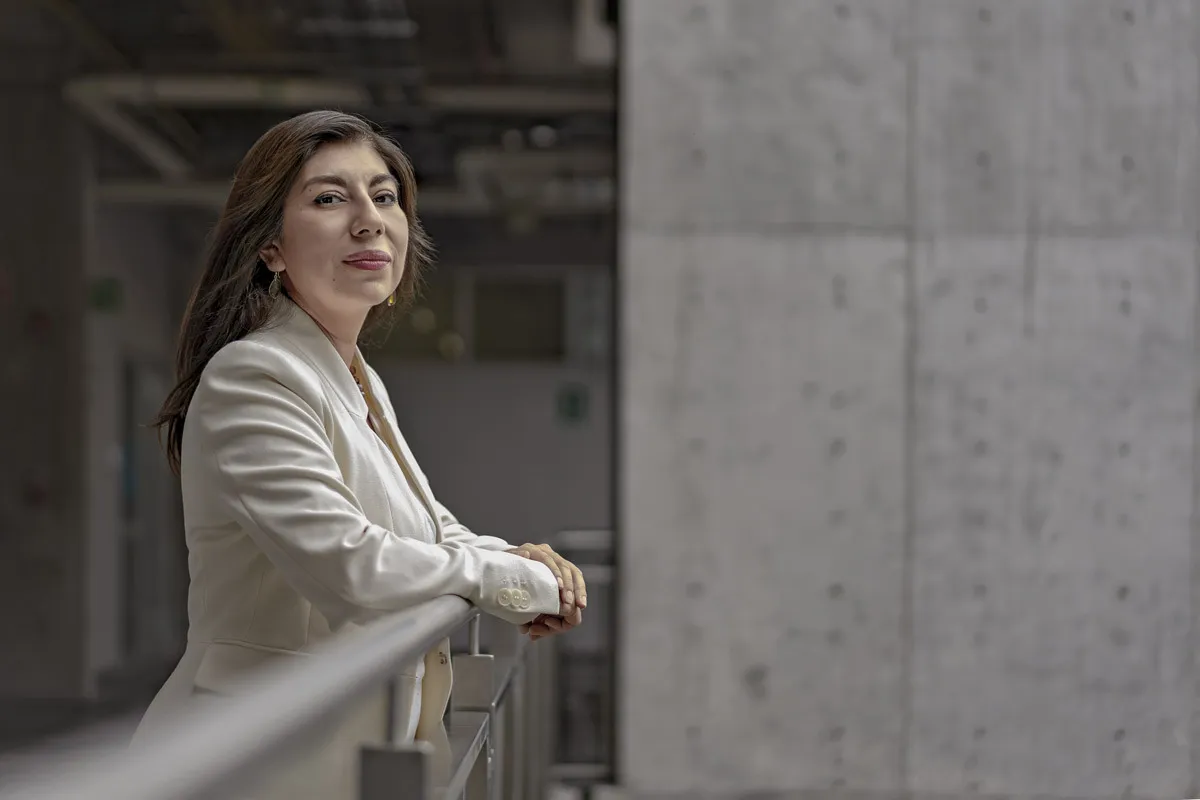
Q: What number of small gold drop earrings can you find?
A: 2